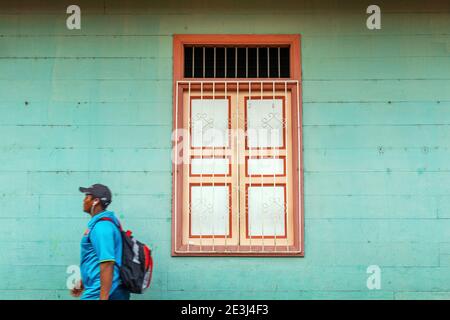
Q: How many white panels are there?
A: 6